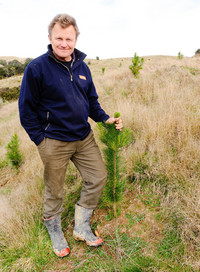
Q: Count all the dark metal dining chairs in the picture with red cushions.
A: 0